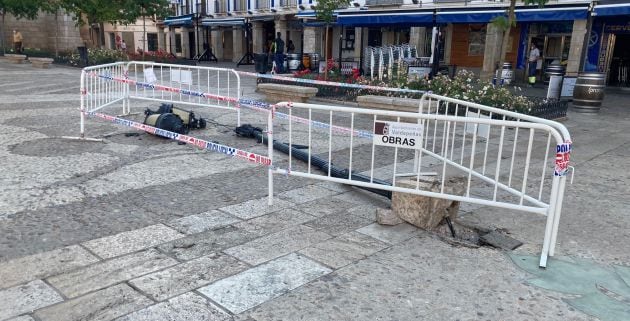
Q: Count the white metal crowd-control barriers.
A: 4